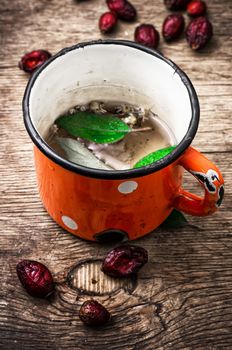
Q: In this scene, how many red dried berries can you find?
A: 11